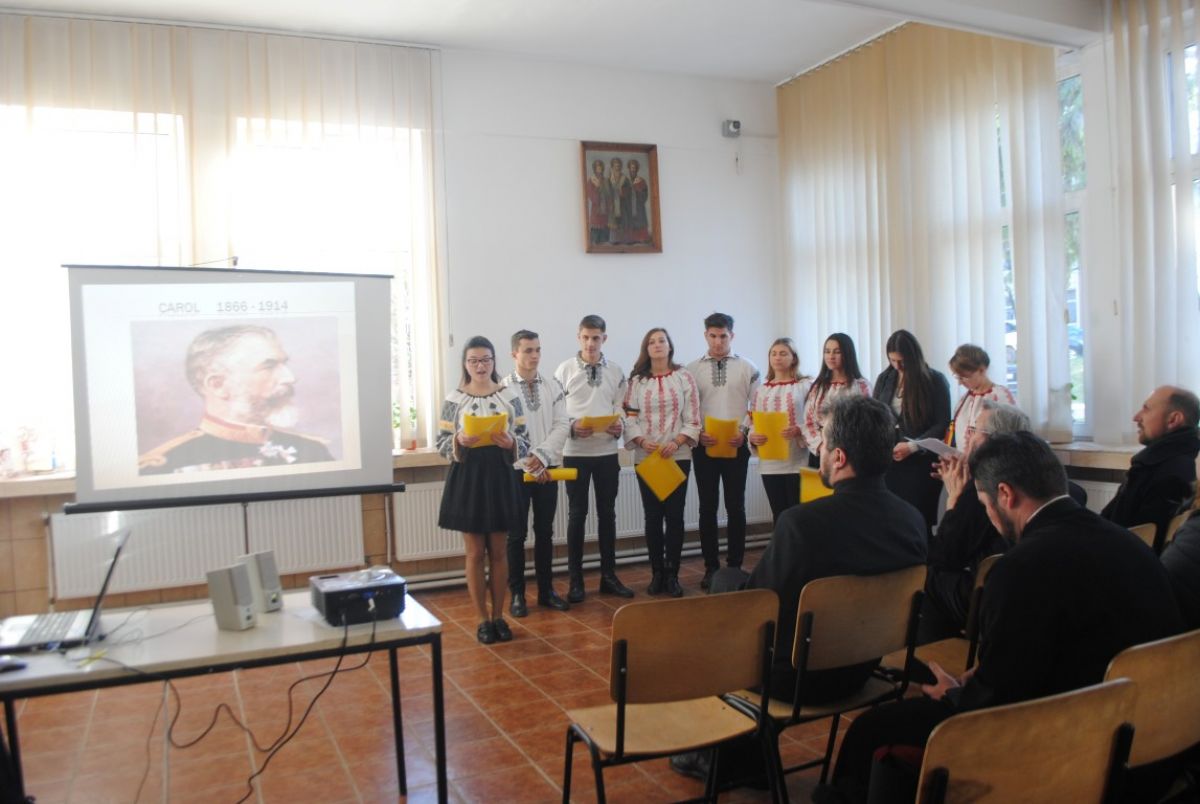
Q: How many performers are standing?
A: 9